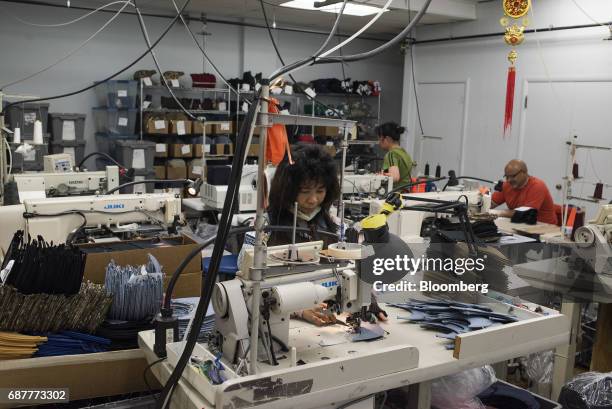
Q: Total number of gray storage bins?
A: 6